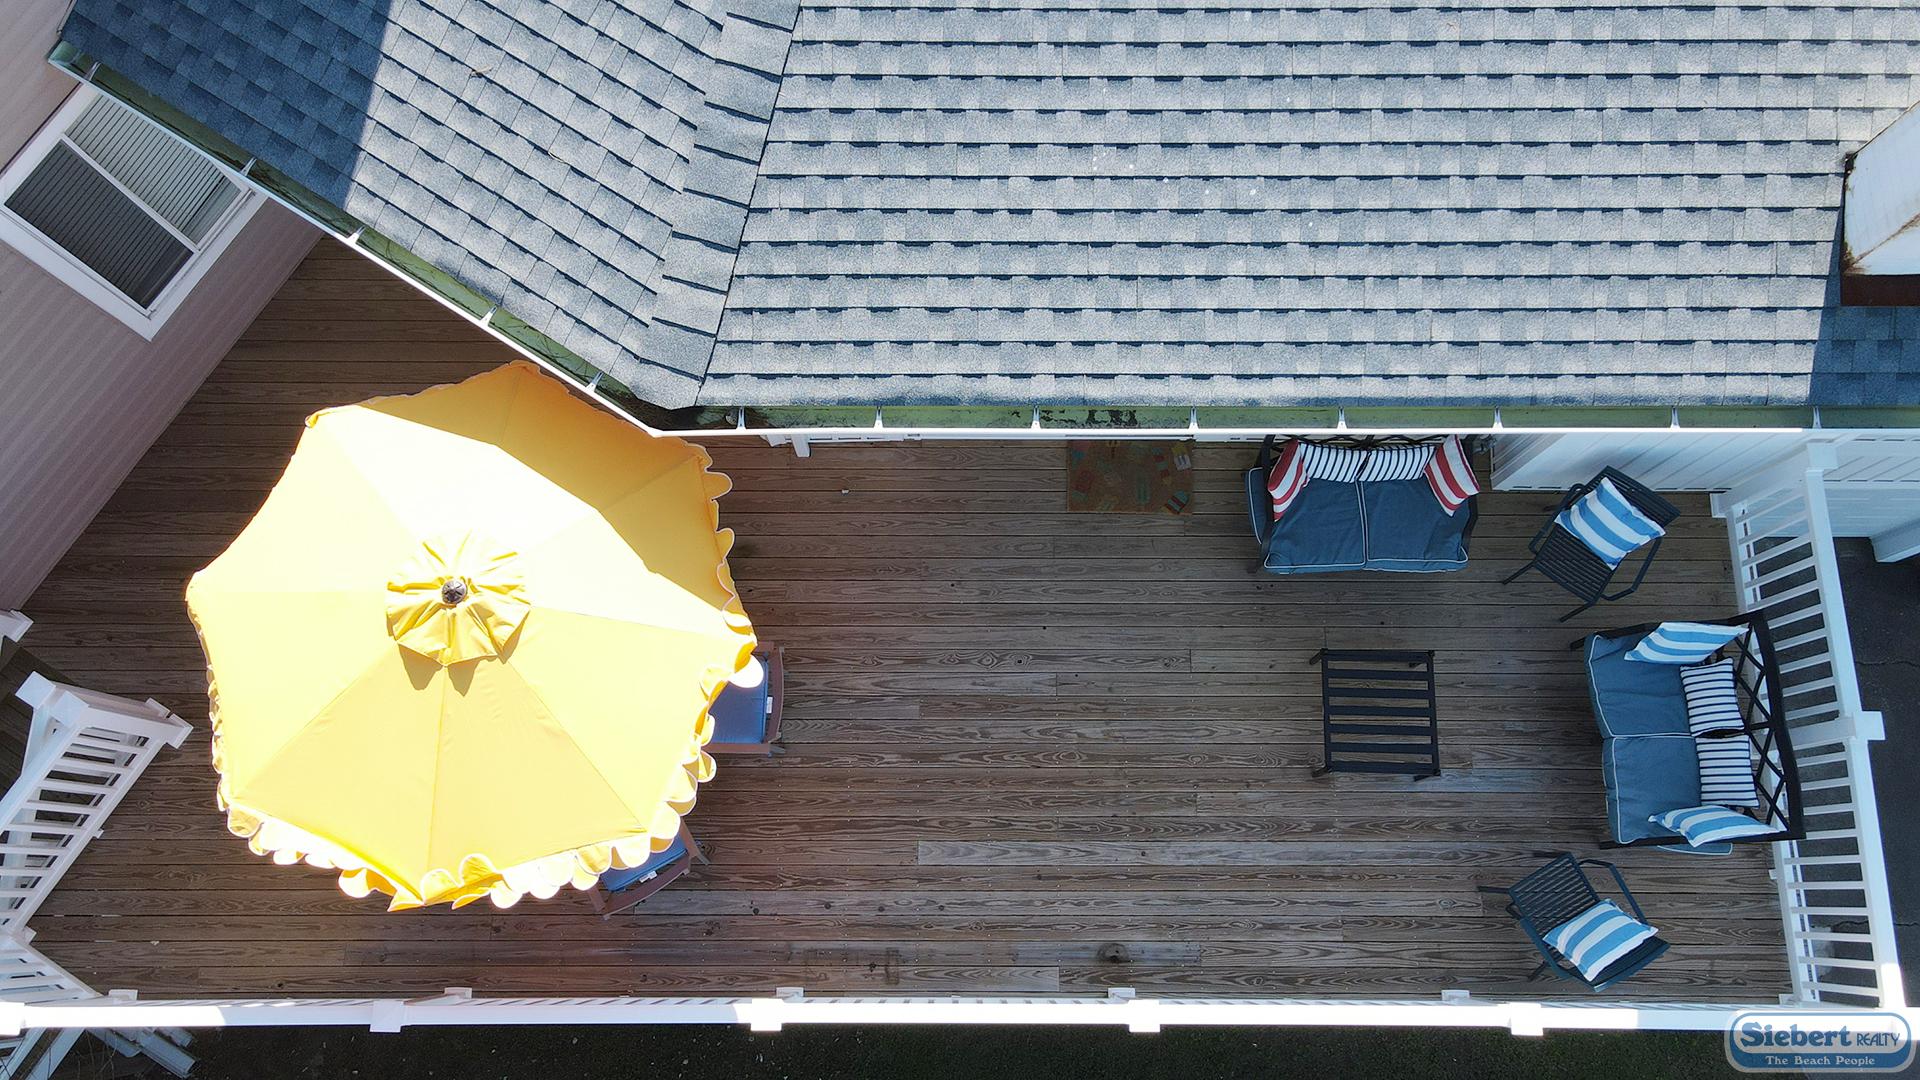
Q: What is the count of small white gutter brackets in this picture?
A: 13